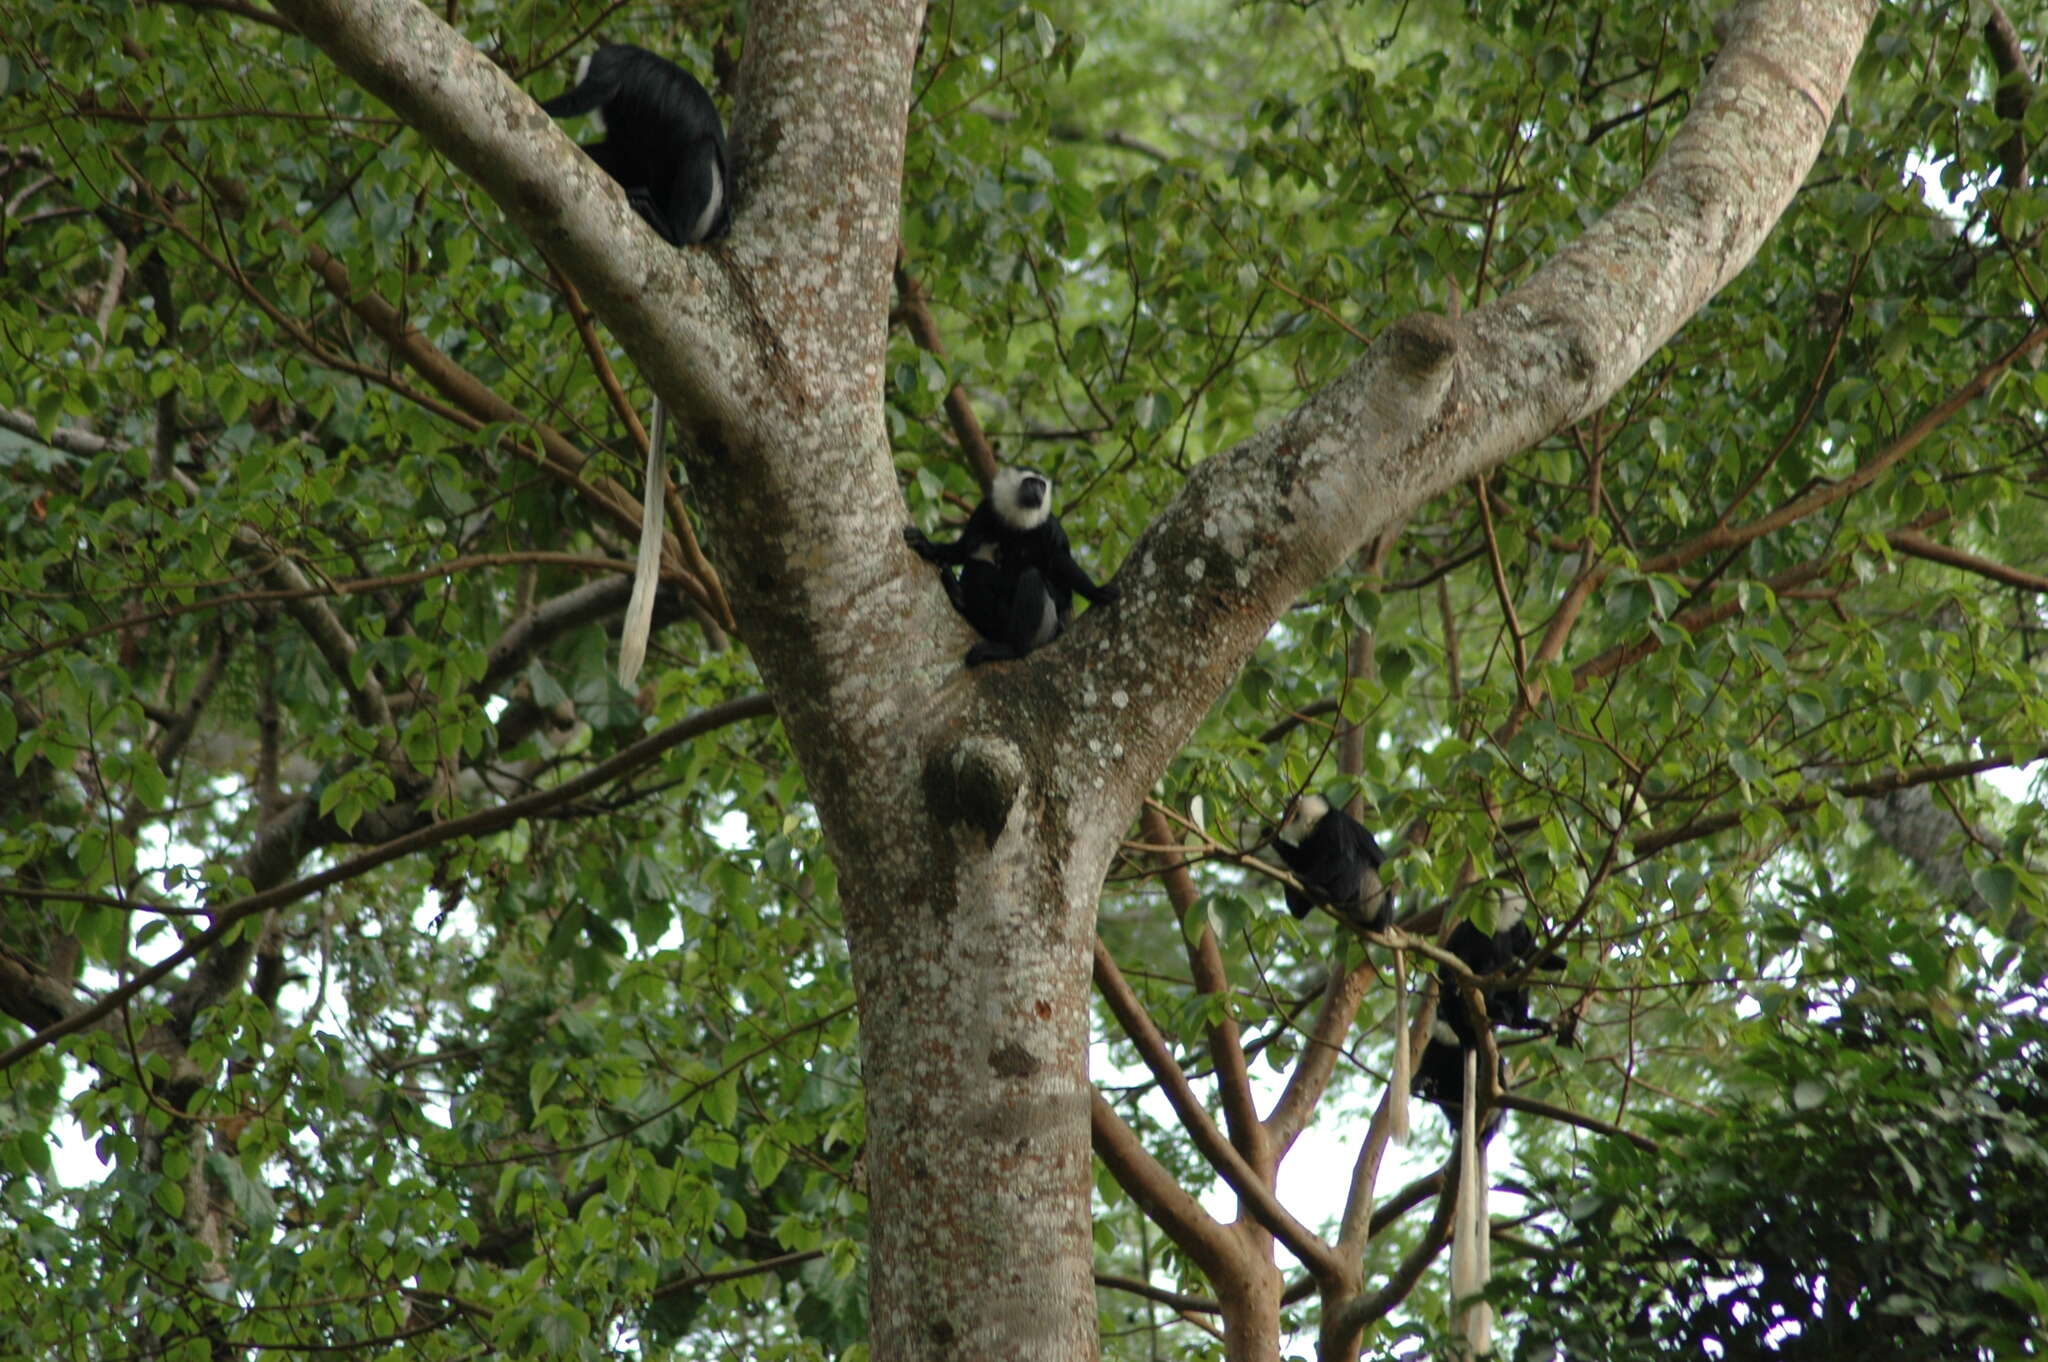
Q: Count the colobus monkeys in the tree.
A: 5